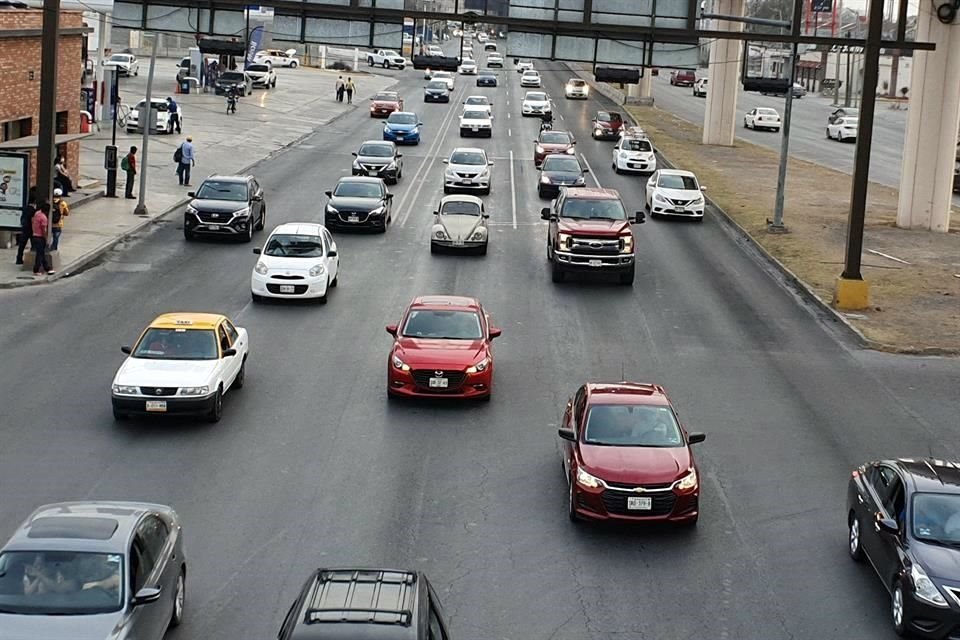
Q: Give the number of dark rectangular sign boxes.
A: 4